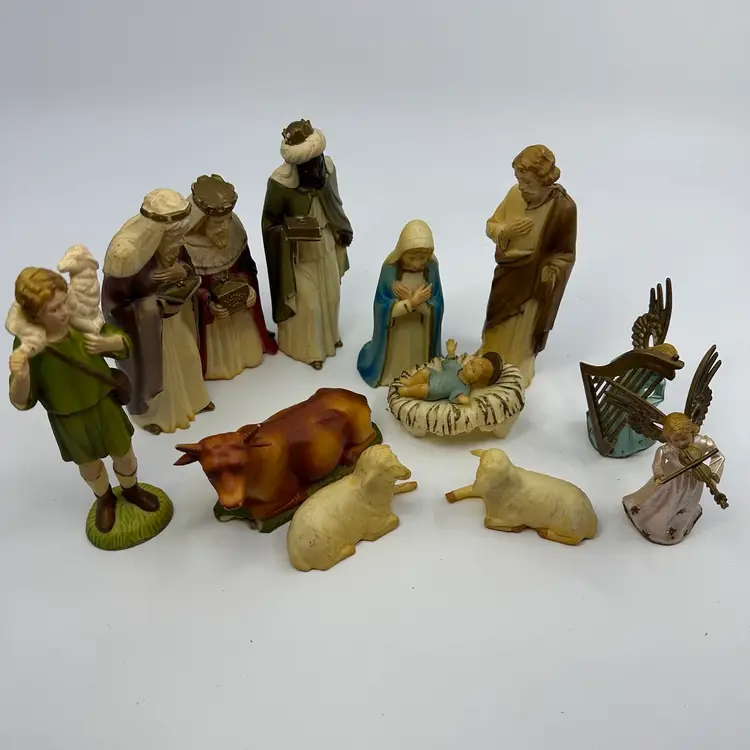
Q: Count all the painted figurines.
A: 12